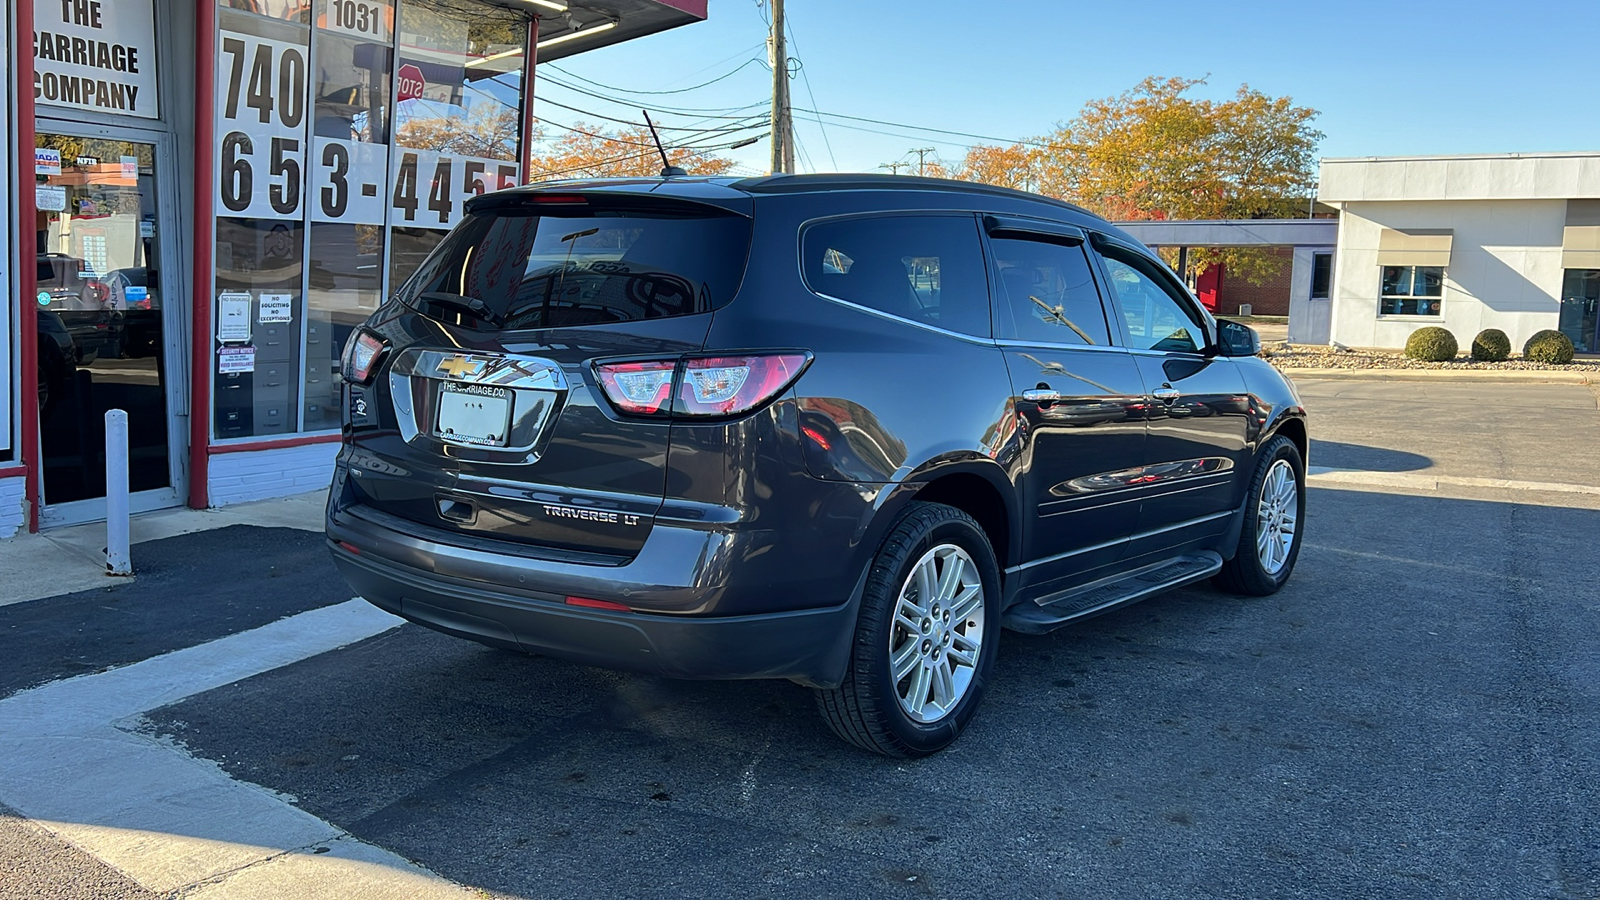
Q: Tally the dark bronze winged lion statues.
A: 0